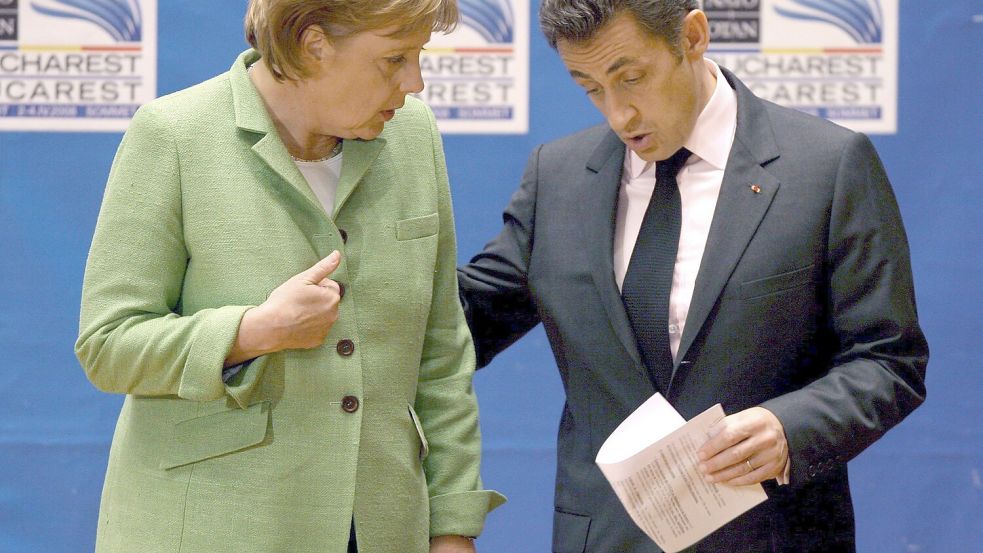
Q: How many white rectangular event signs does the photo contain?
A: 3